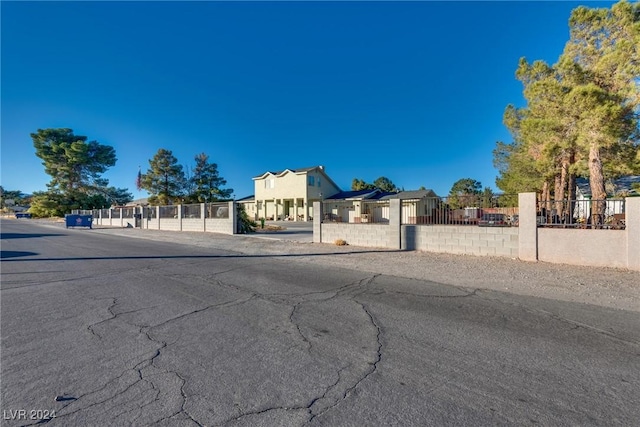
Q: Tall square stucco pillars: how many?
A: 2